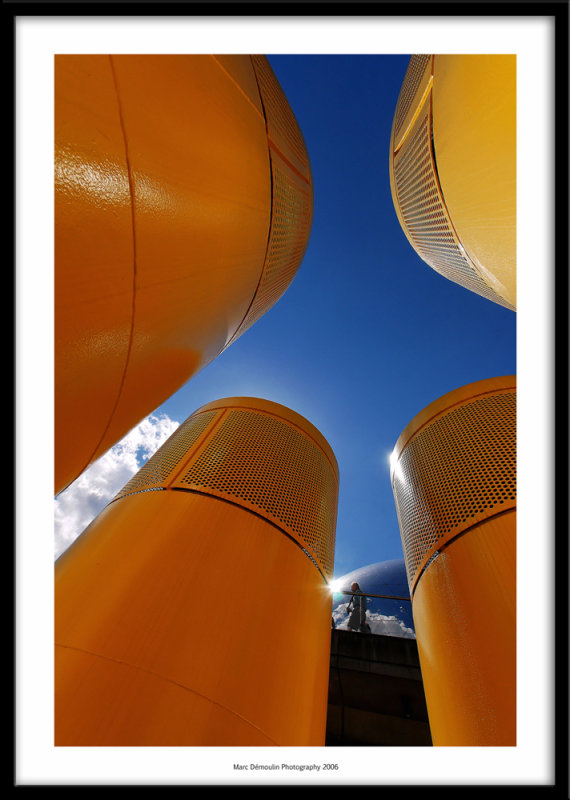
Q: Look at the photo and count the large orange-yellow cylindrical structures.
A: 4